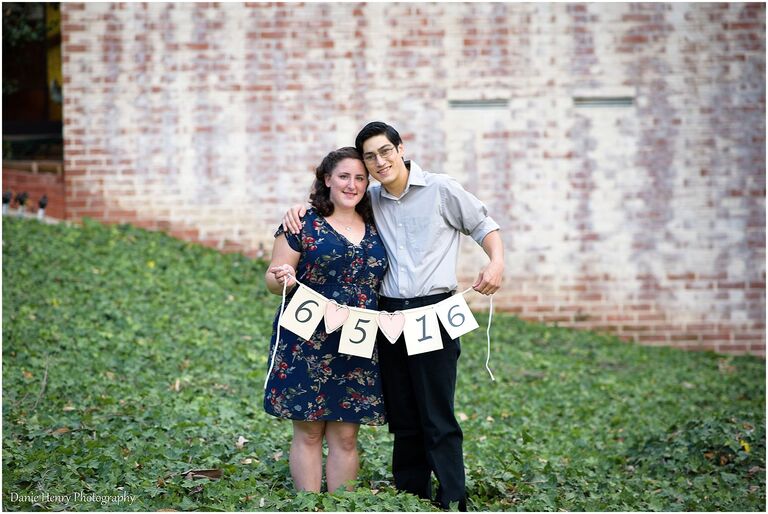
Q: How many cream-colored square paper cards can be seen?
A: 4